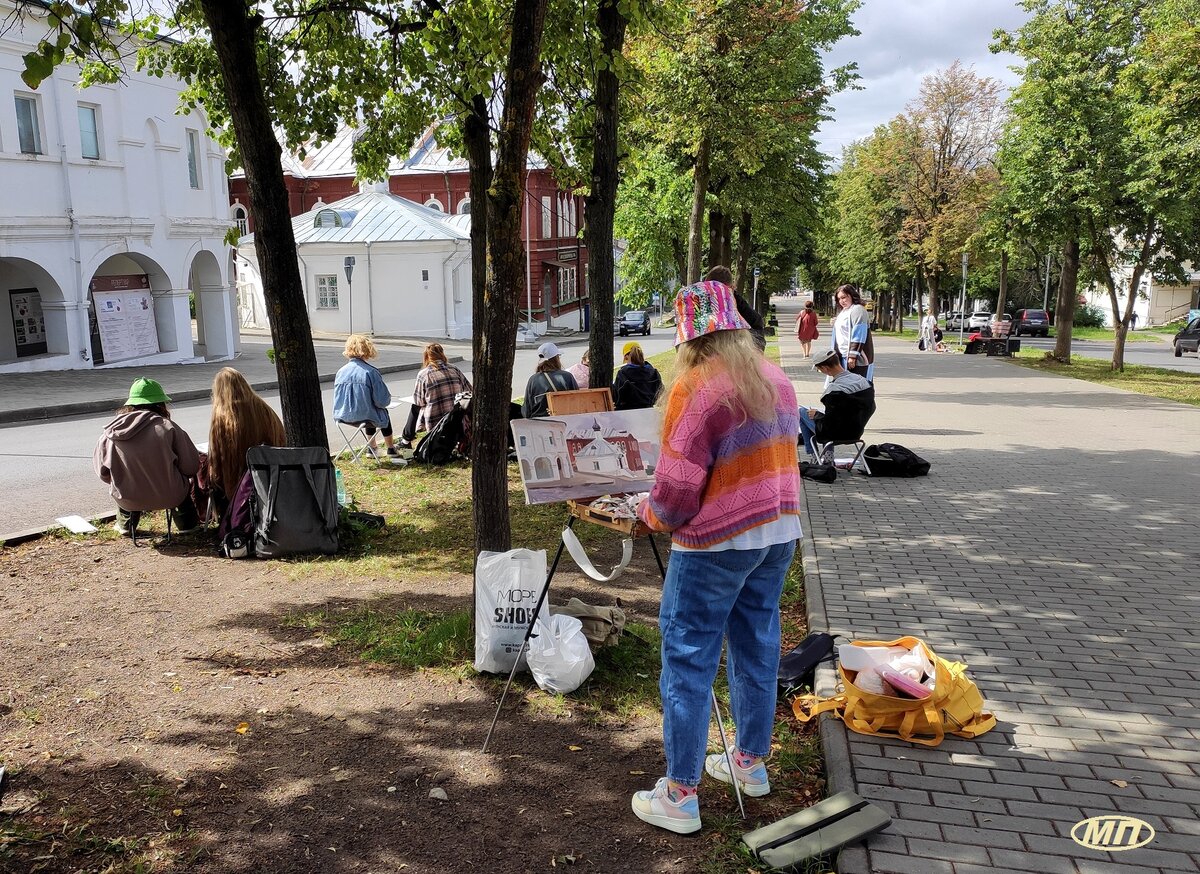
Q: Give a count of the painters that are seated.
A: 8